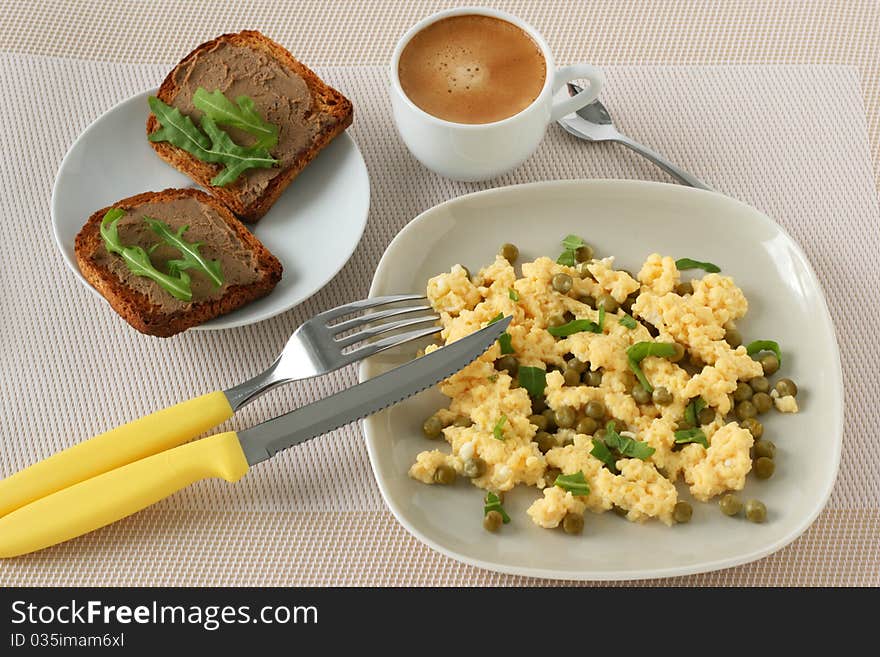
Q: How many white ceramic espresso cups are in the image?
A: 1